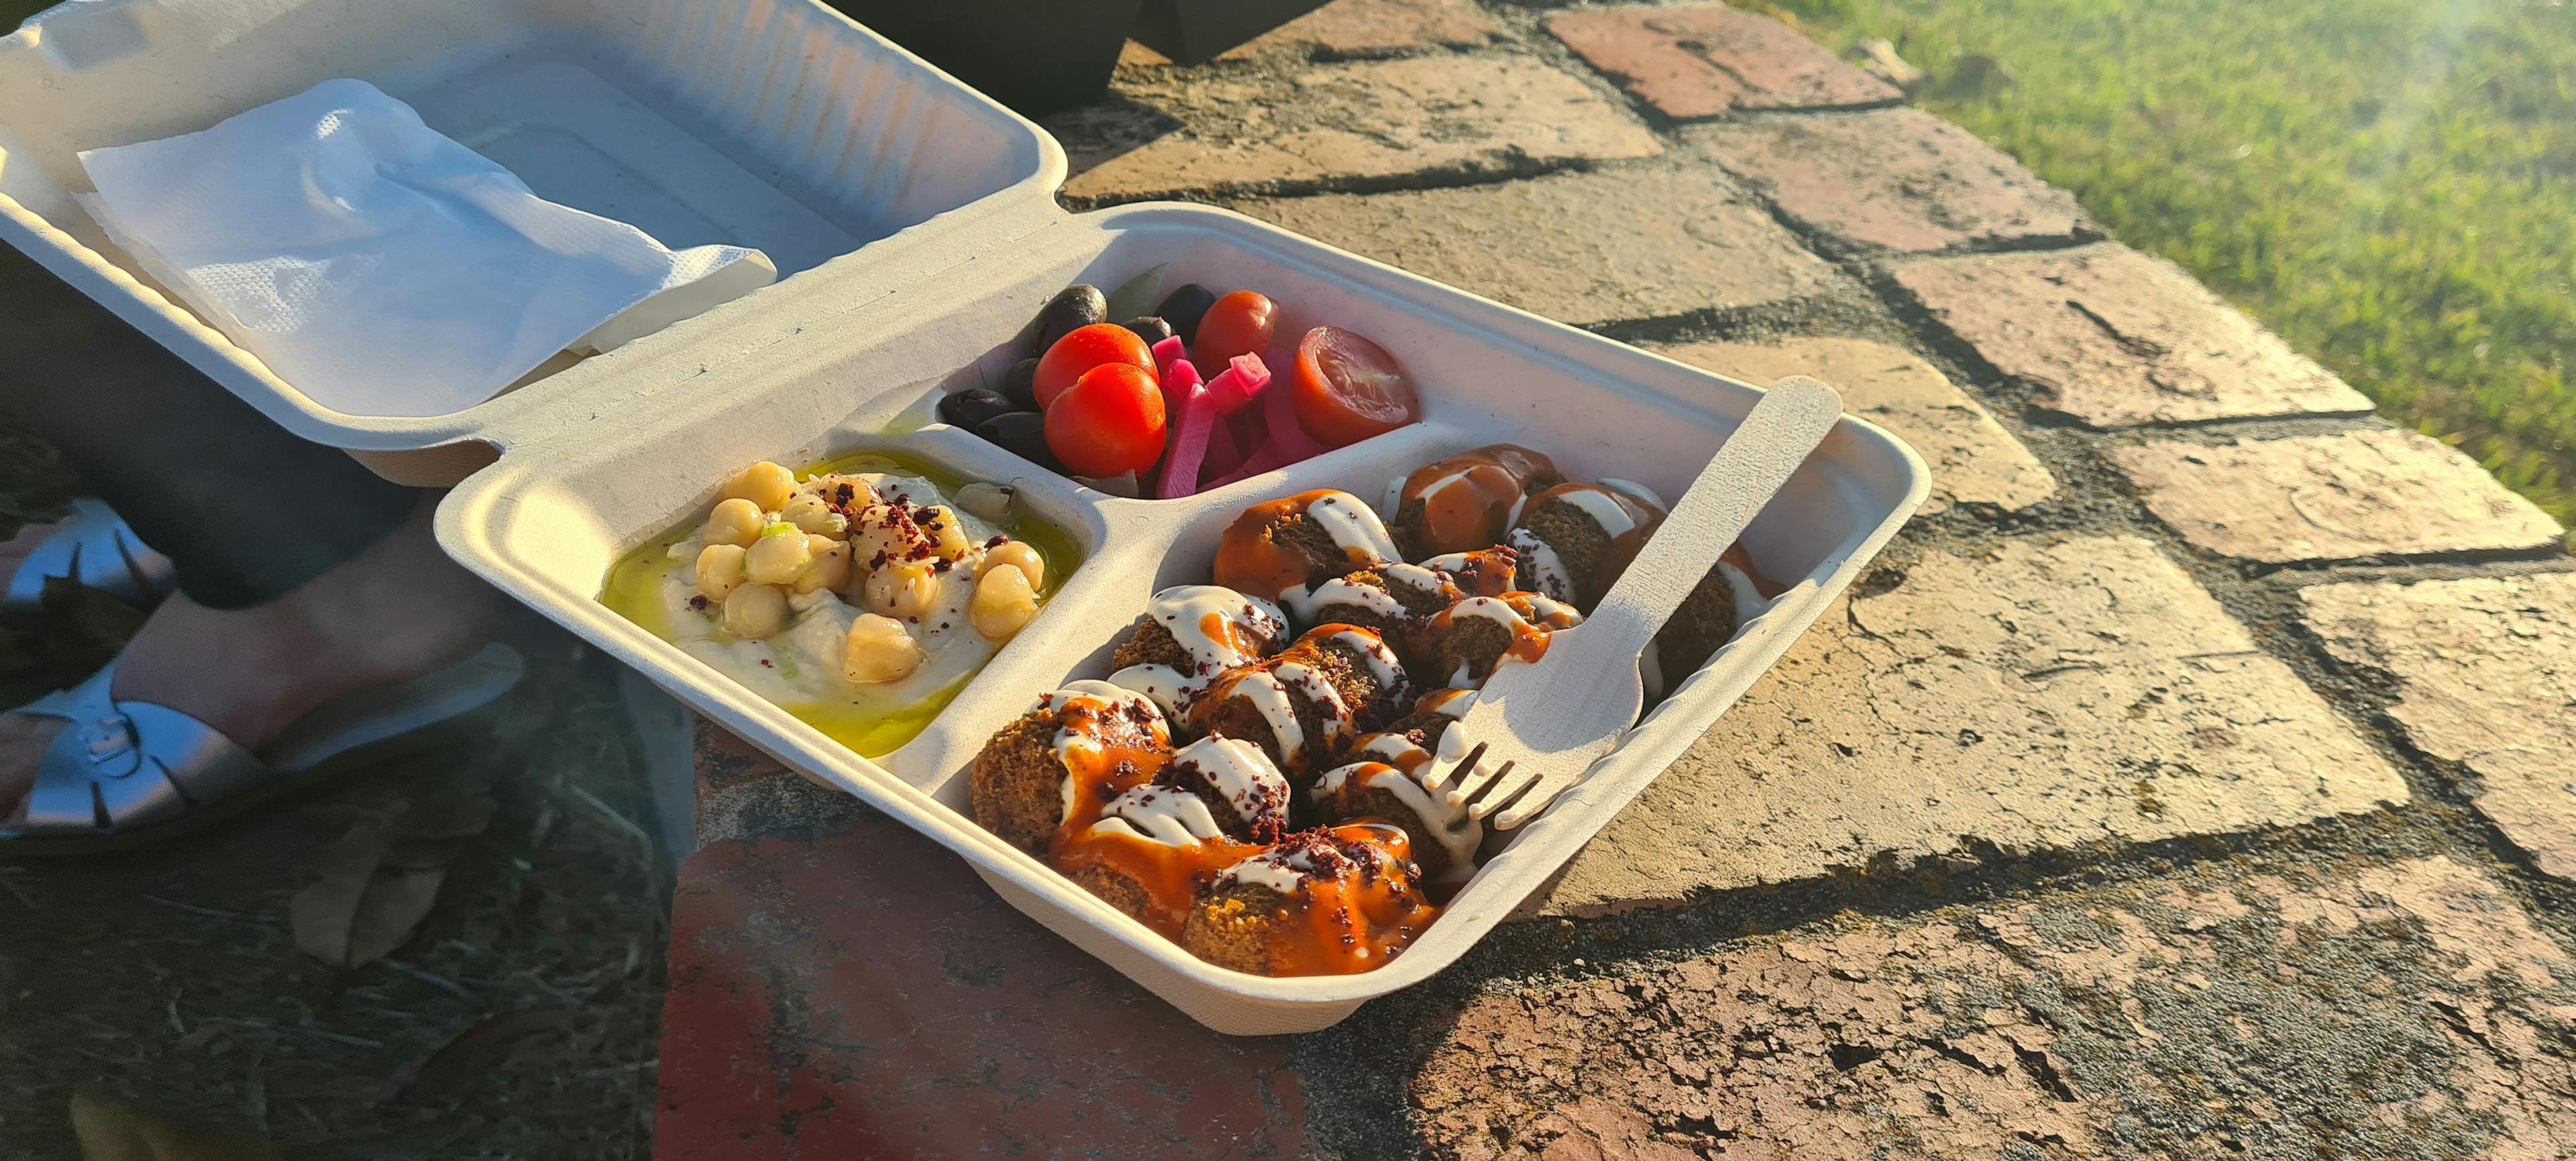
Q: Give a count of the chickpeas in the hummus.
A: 14